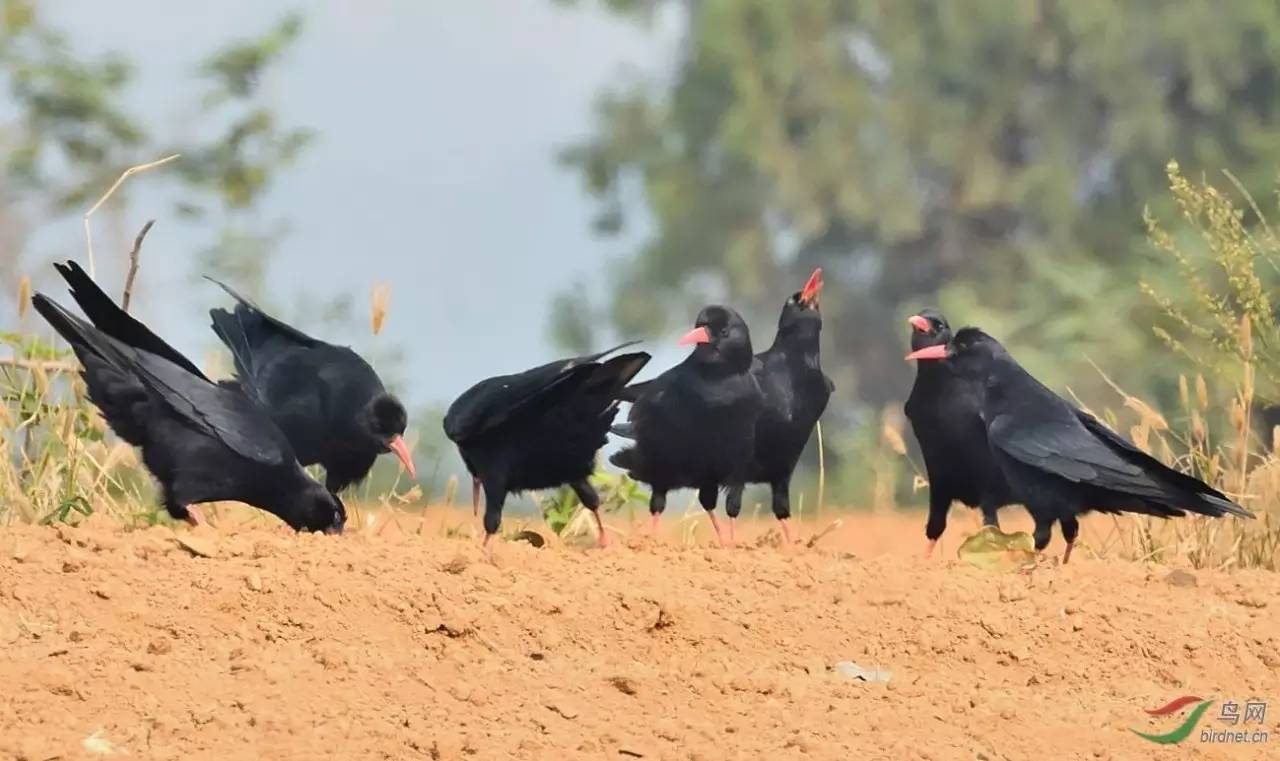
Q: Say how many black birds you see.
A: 7